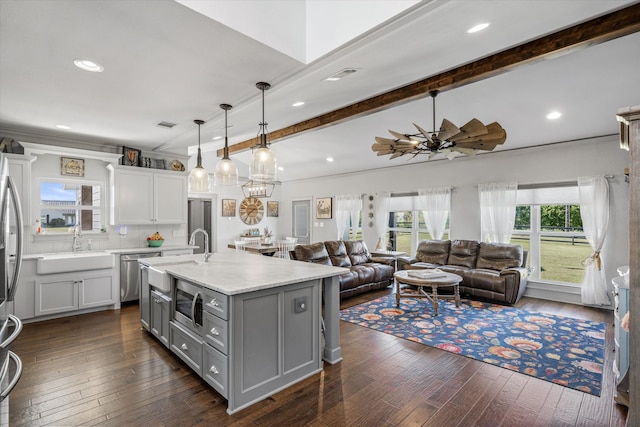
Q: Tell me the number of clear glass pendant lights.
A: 3